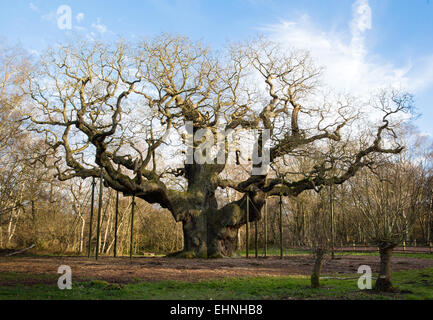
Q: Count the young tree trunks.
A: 2